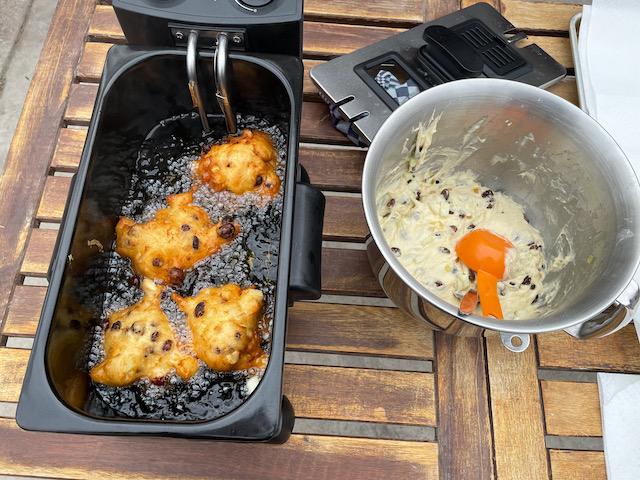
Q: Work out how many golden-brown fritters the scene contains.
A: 4